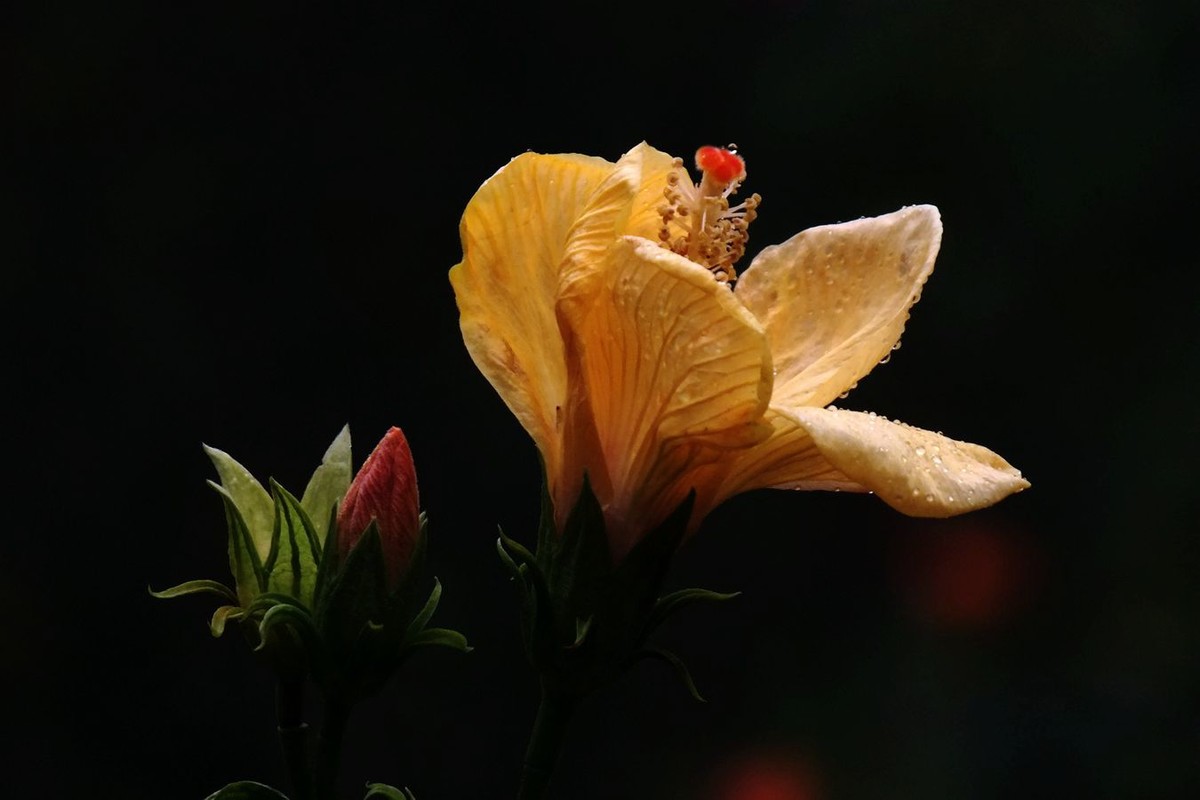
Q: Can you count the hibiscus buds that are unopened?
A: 1